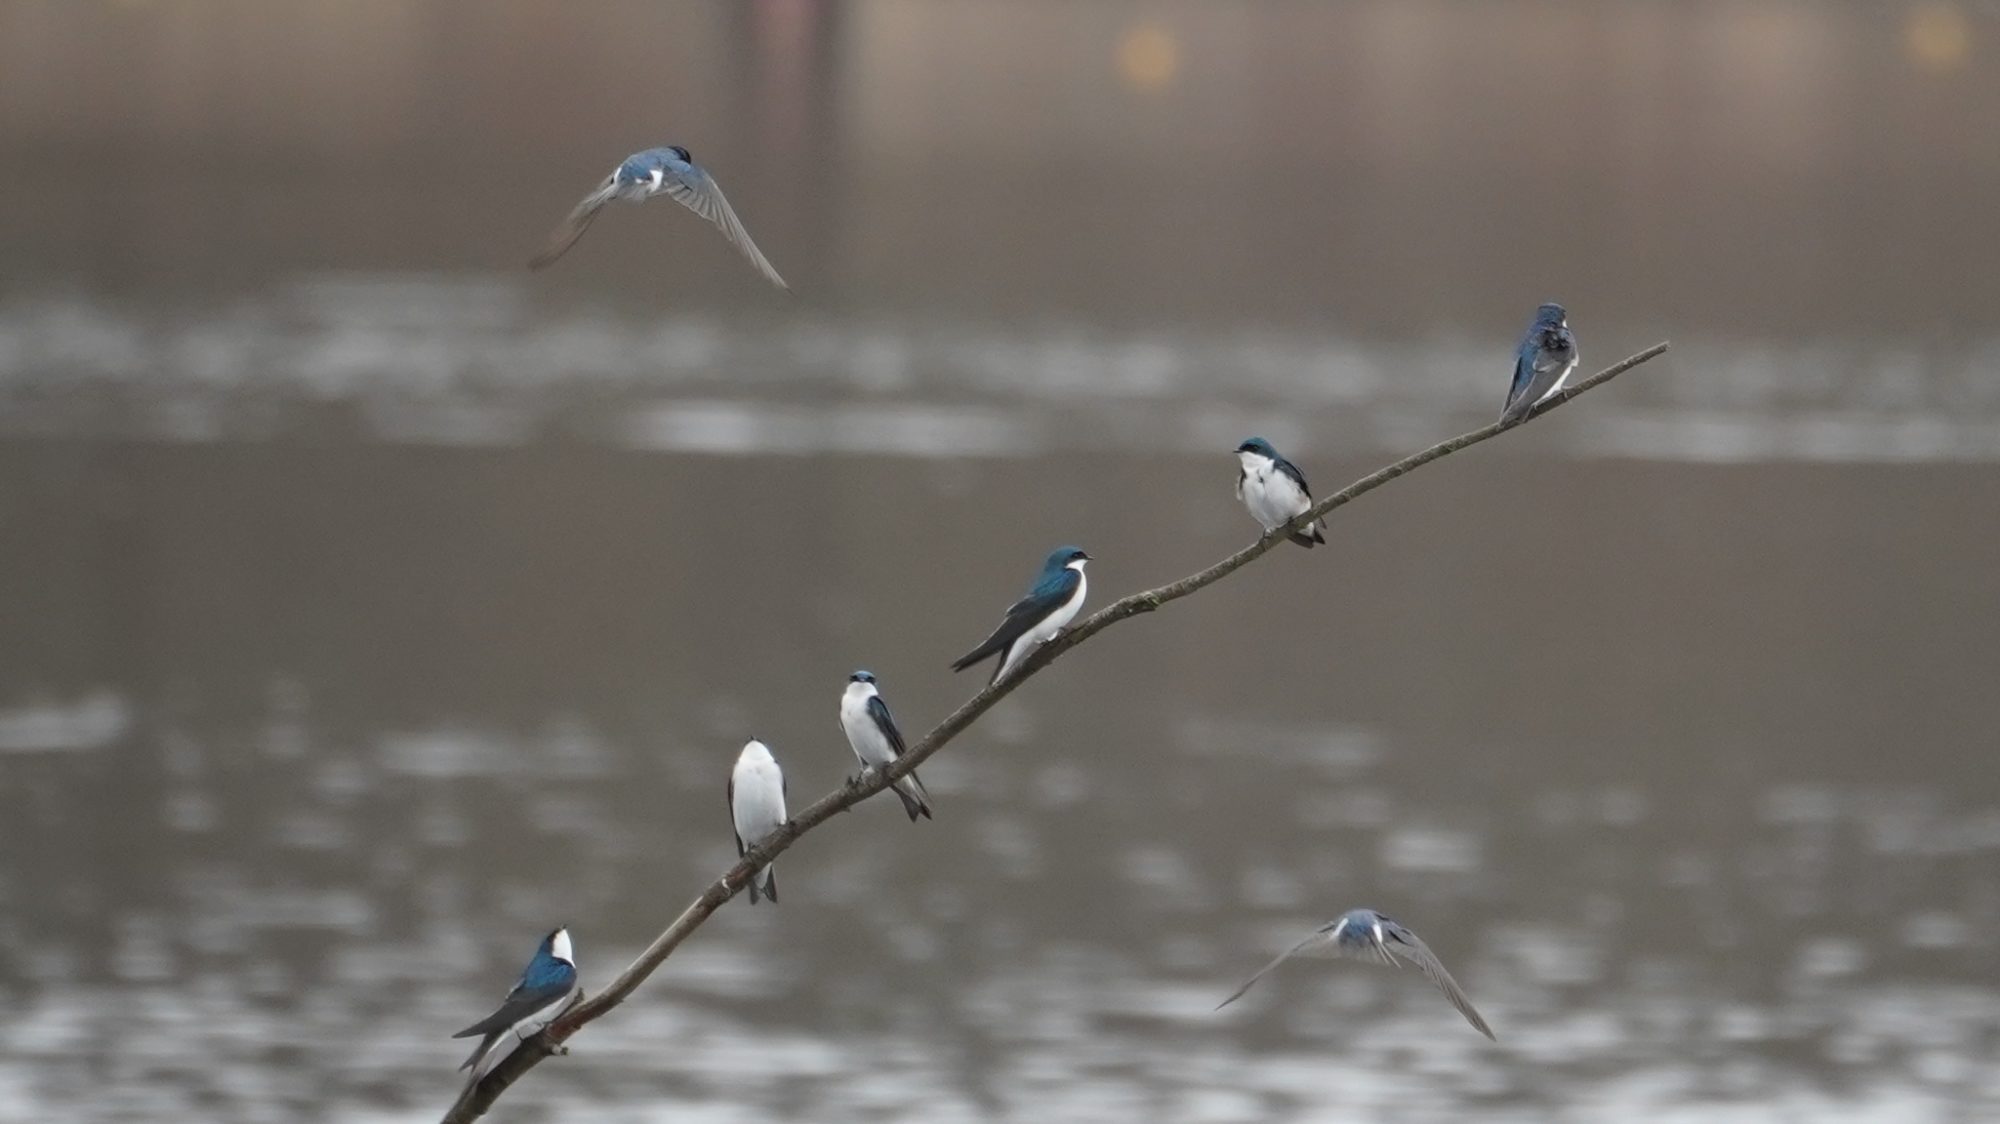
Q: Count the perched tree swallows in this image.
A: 6